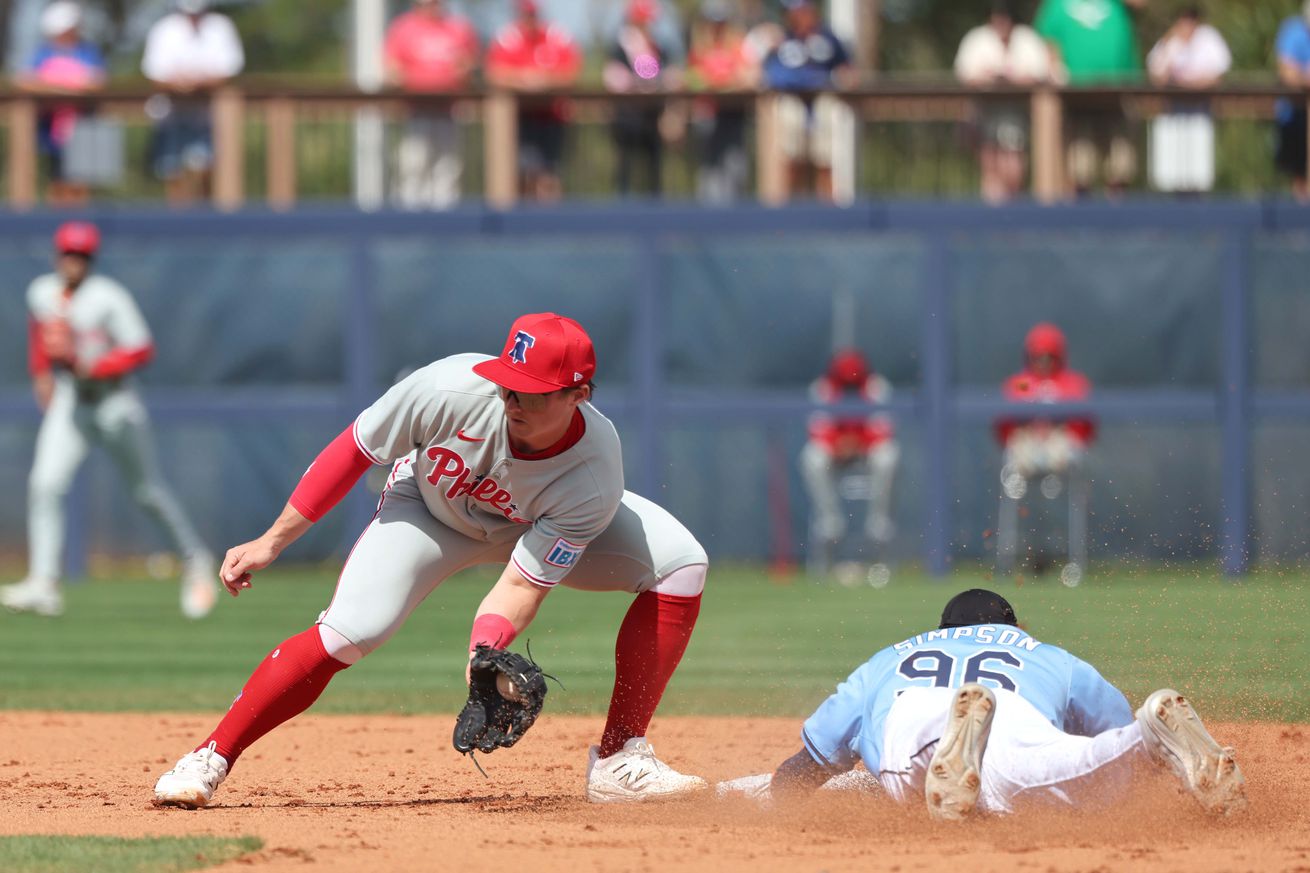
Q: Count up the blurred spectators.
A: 11